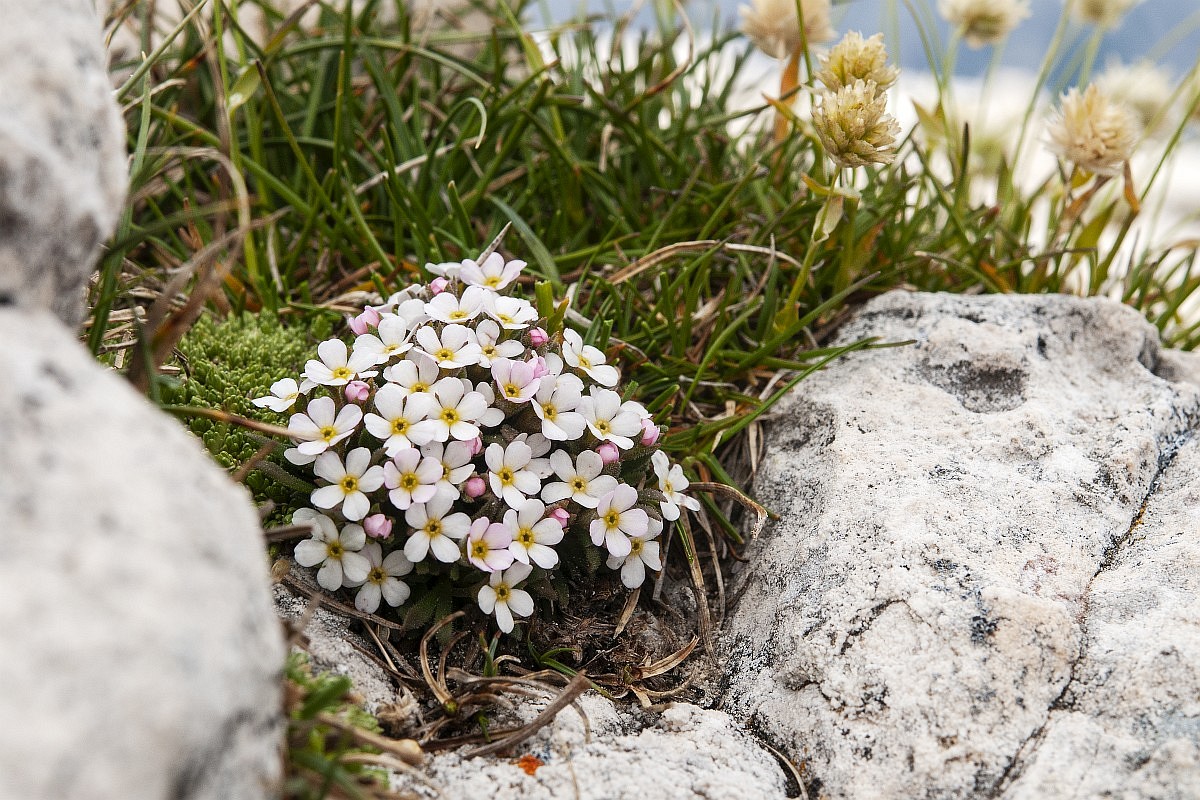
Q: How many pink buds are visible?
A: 11